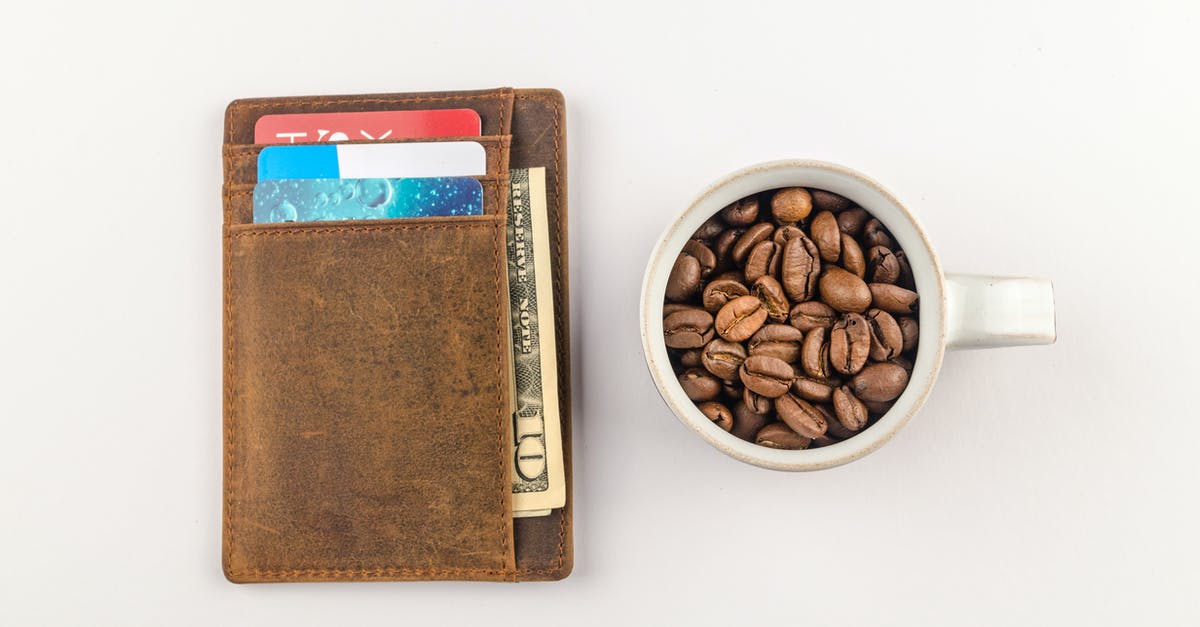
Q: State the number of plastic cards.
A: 3